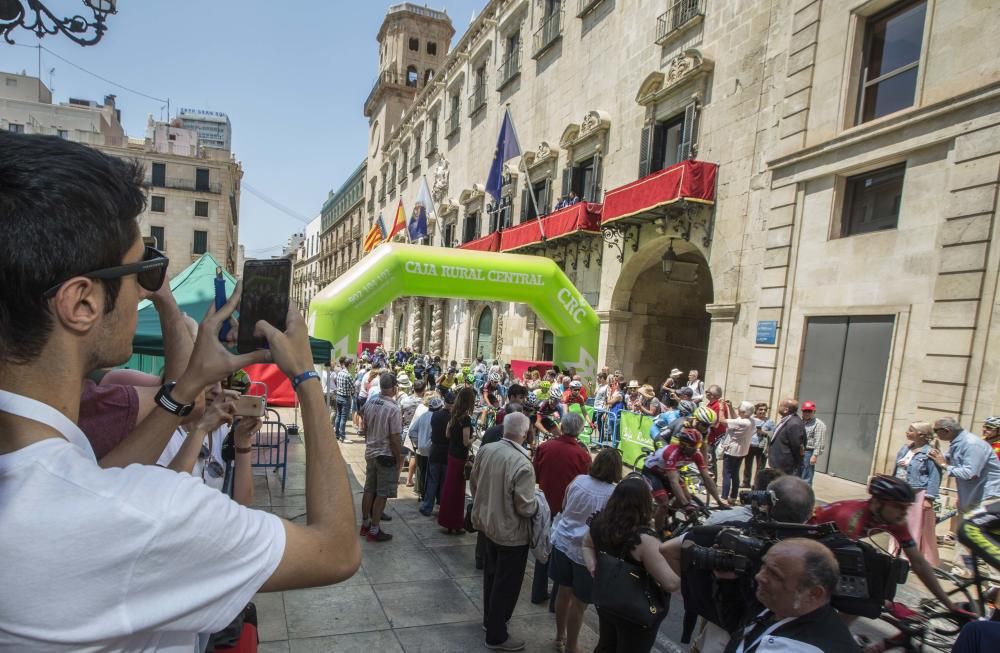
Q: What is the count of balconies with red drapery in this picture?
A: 3